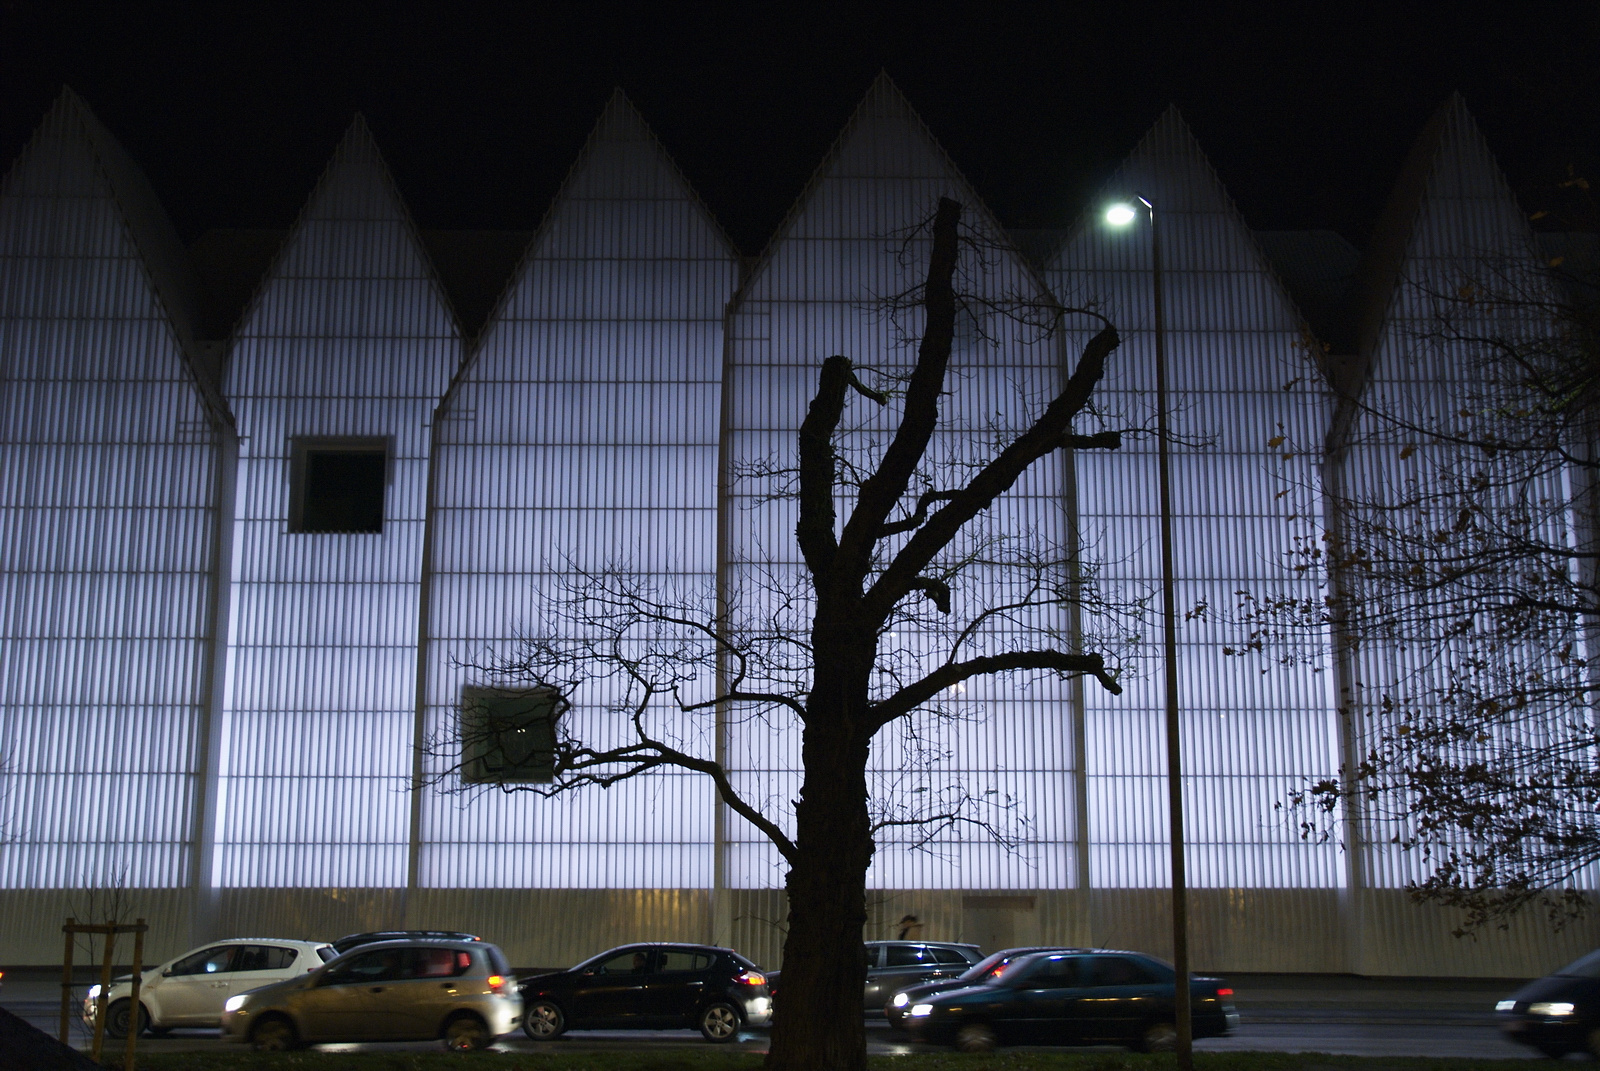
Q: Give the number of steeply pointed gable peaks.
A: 6